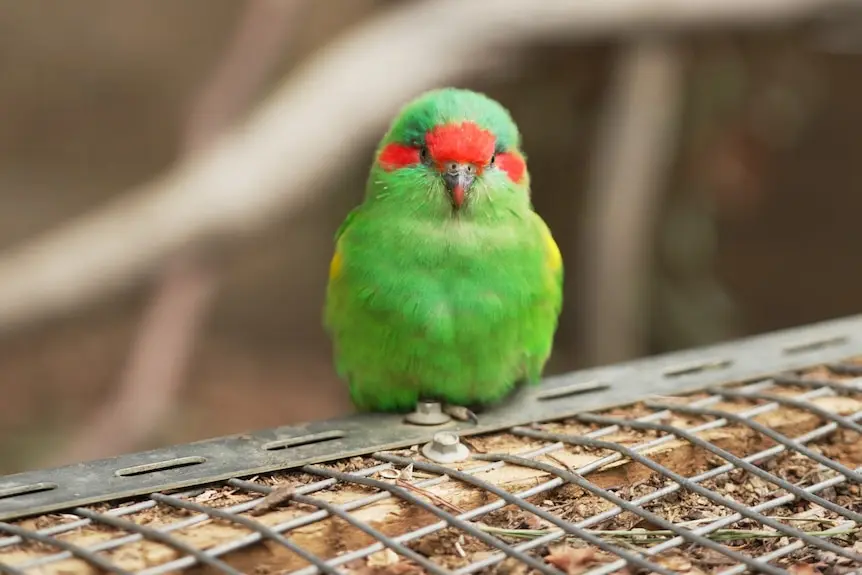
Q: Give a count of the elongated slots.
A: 6